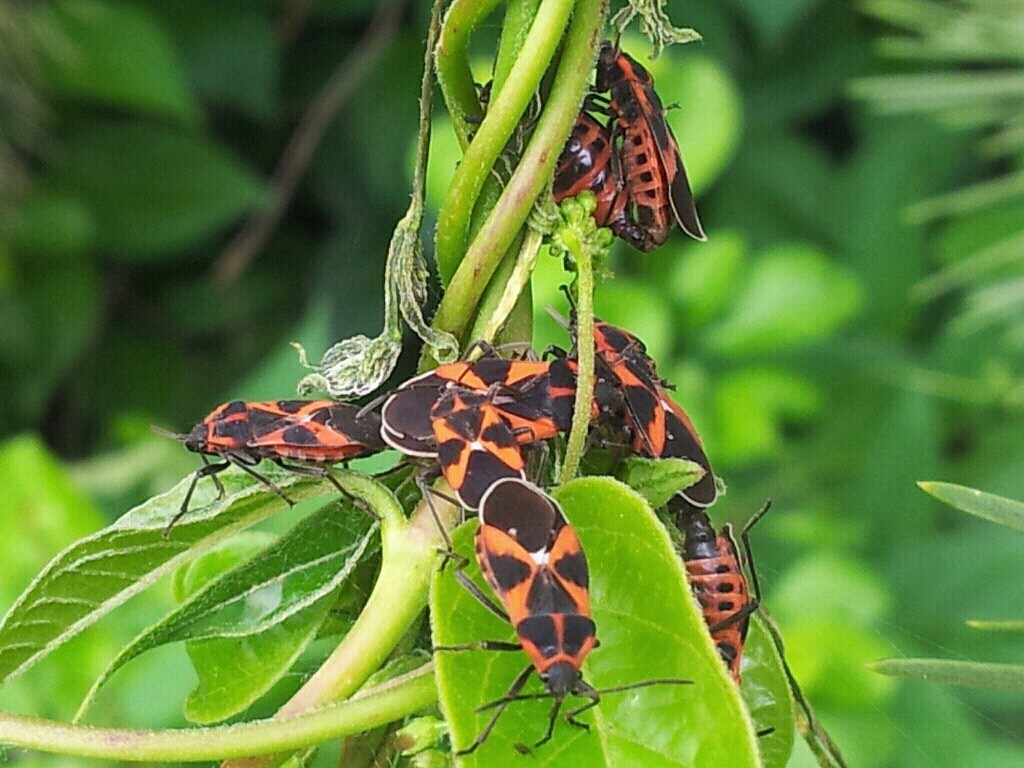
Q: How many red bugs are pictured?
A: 8